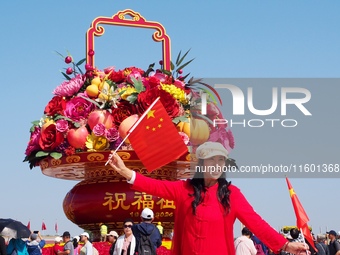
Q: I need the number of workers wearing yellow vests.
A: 2